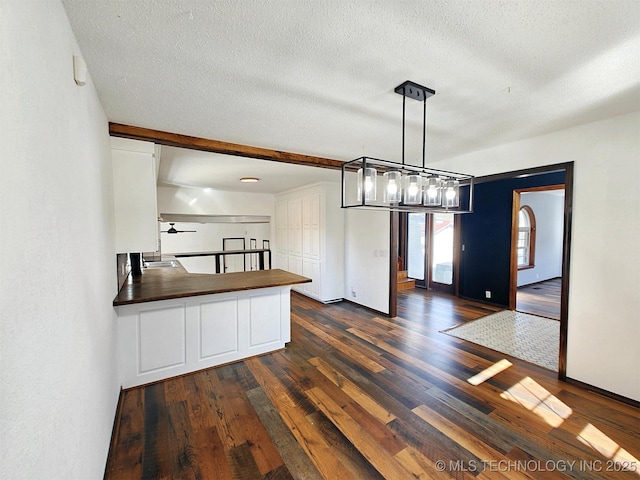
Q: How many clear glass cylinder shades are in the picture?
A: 5